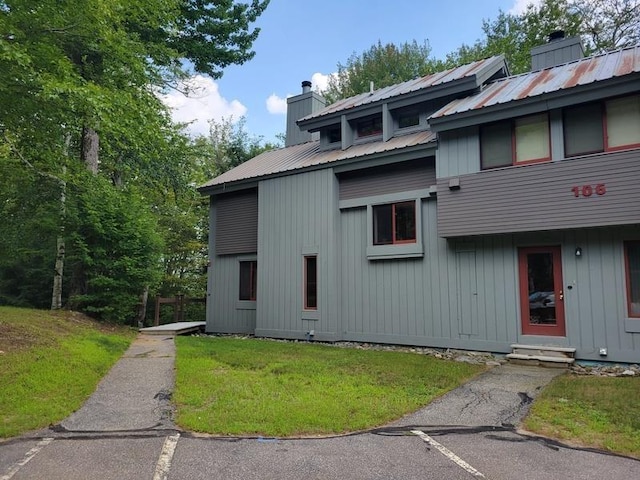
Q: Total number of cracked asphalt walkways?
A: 2